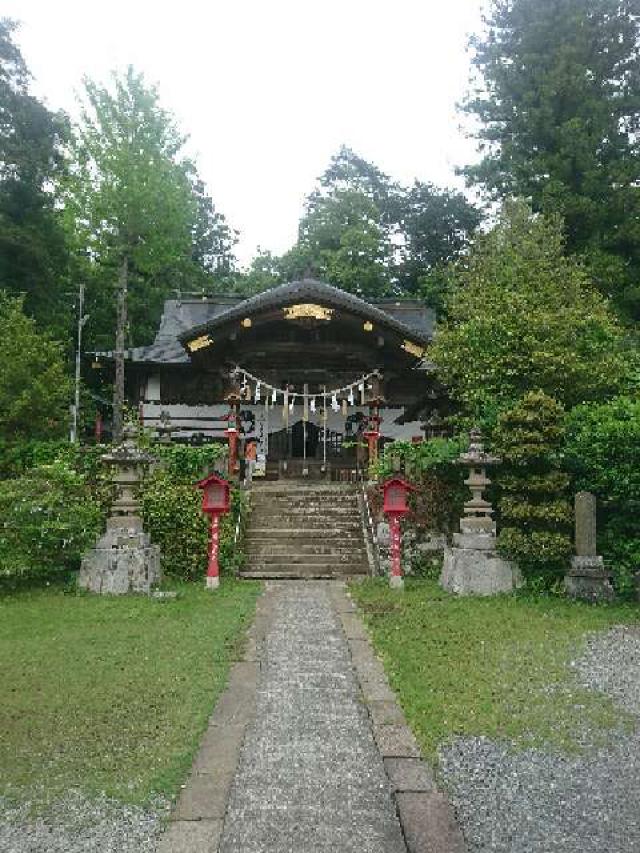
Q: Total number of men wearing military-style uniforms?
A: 0